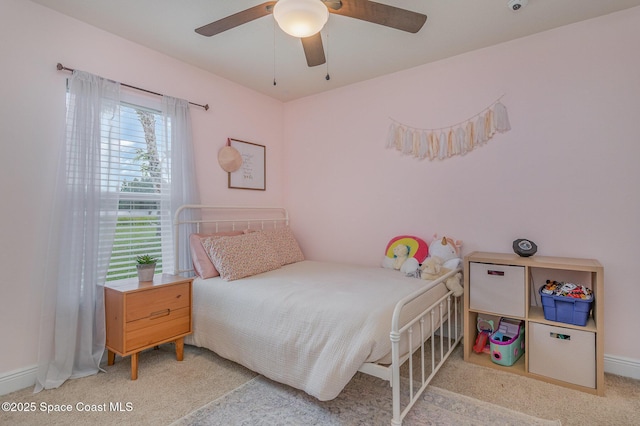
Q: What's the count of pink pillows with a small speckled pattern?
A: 2